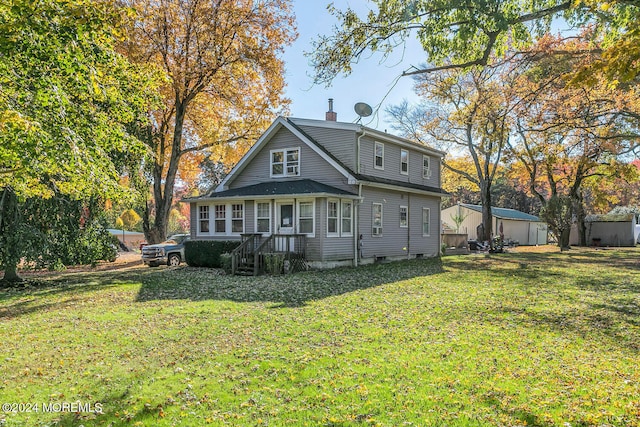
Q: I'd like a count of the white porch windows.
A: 7